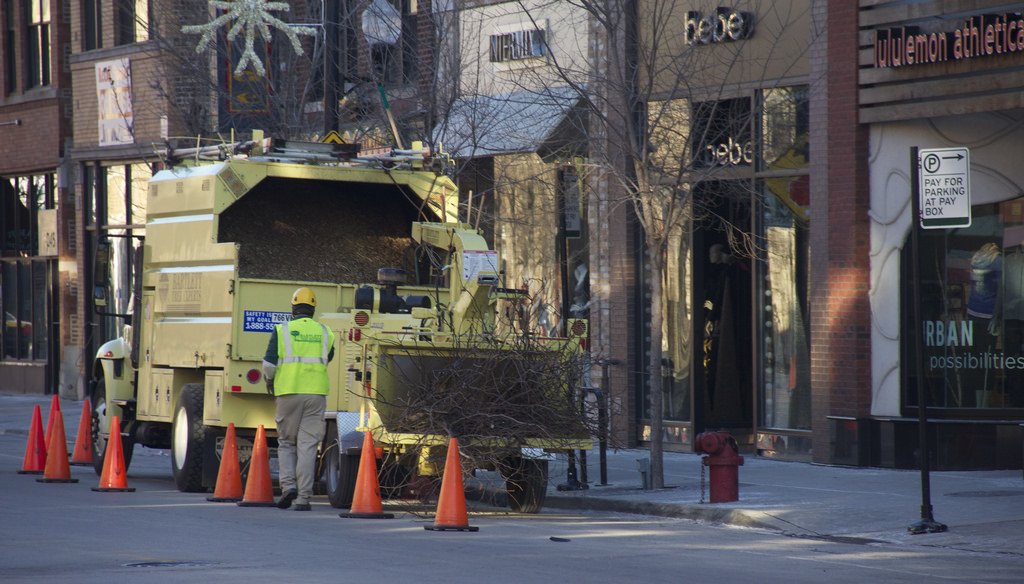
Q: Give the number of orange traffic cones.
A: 9